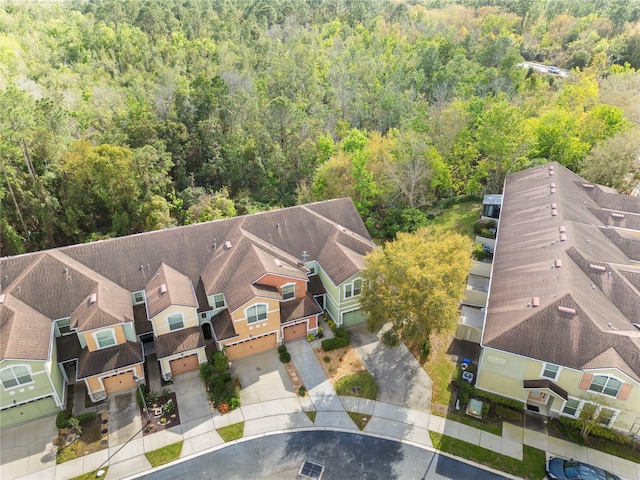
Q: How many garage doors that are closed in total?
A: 6